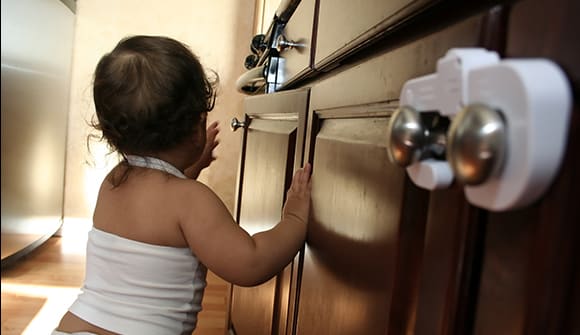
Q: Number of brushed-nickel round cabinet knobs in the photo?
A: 4